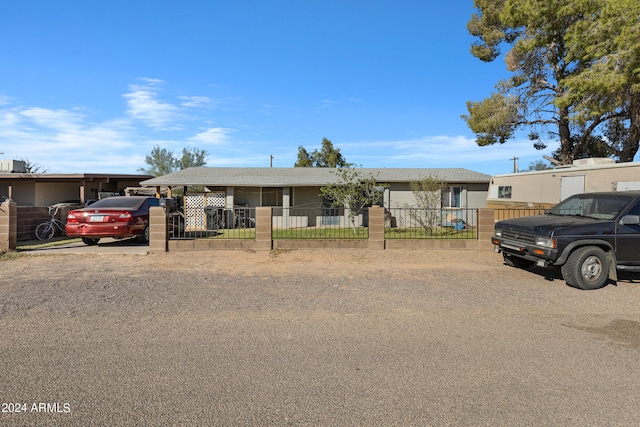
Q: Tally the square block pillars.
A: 5